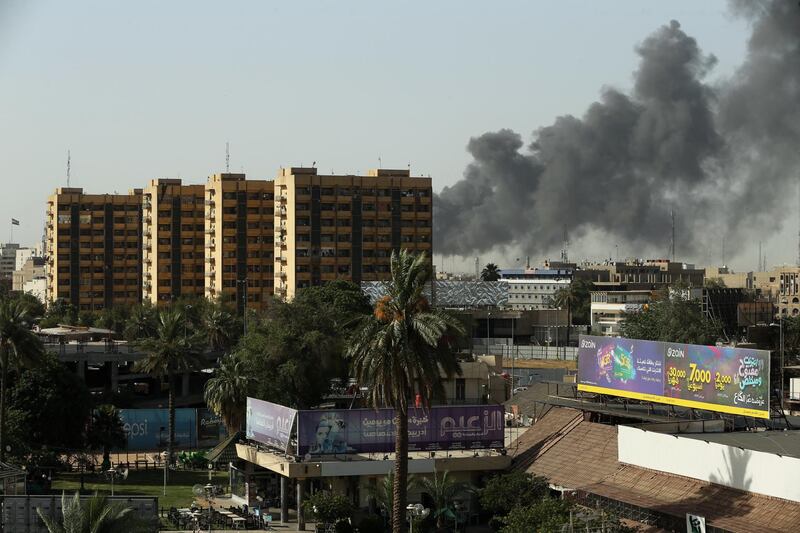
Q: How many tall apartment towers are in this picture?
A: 4